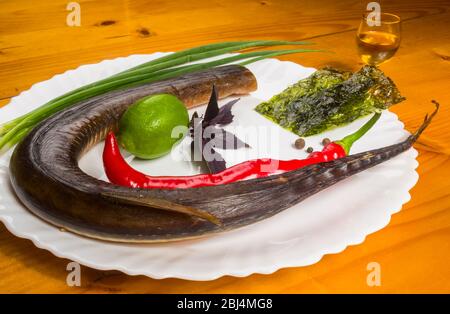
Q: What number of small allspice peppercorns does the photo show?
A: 3